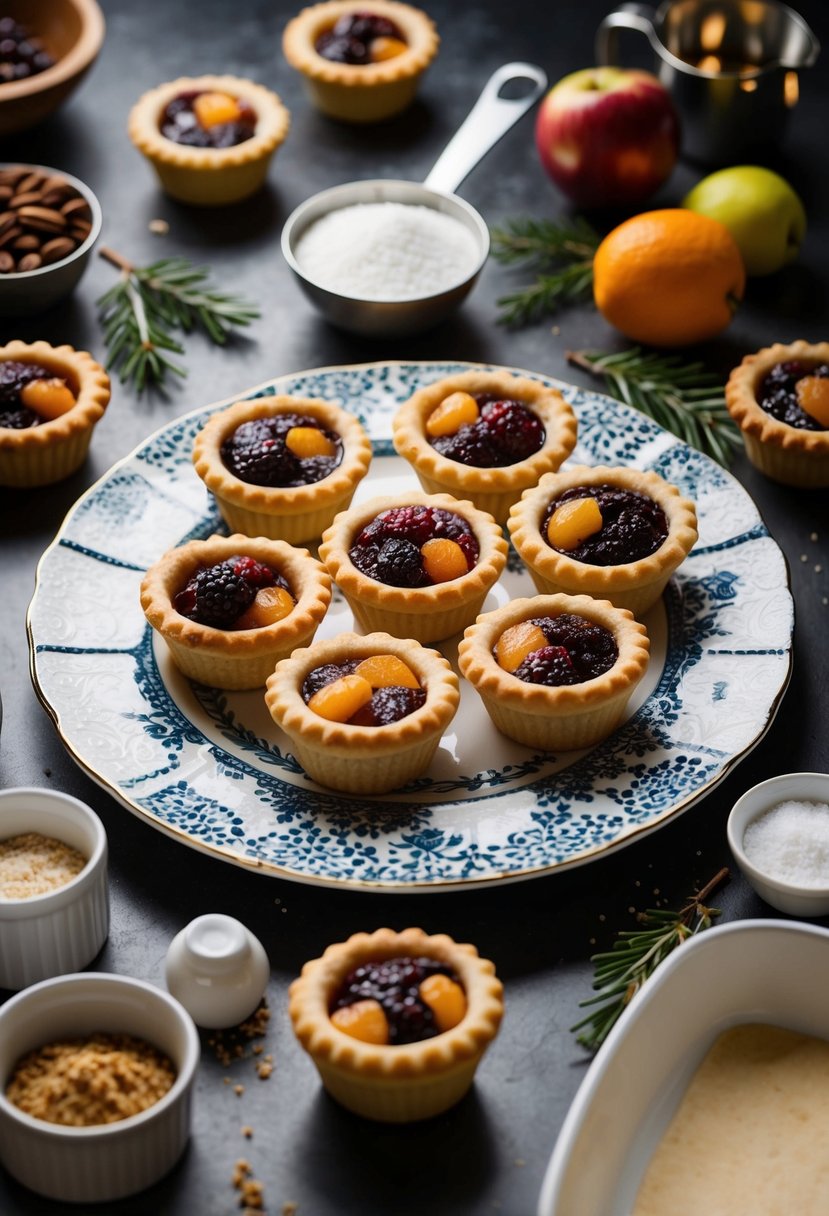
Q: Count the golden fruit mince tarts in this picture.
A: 12